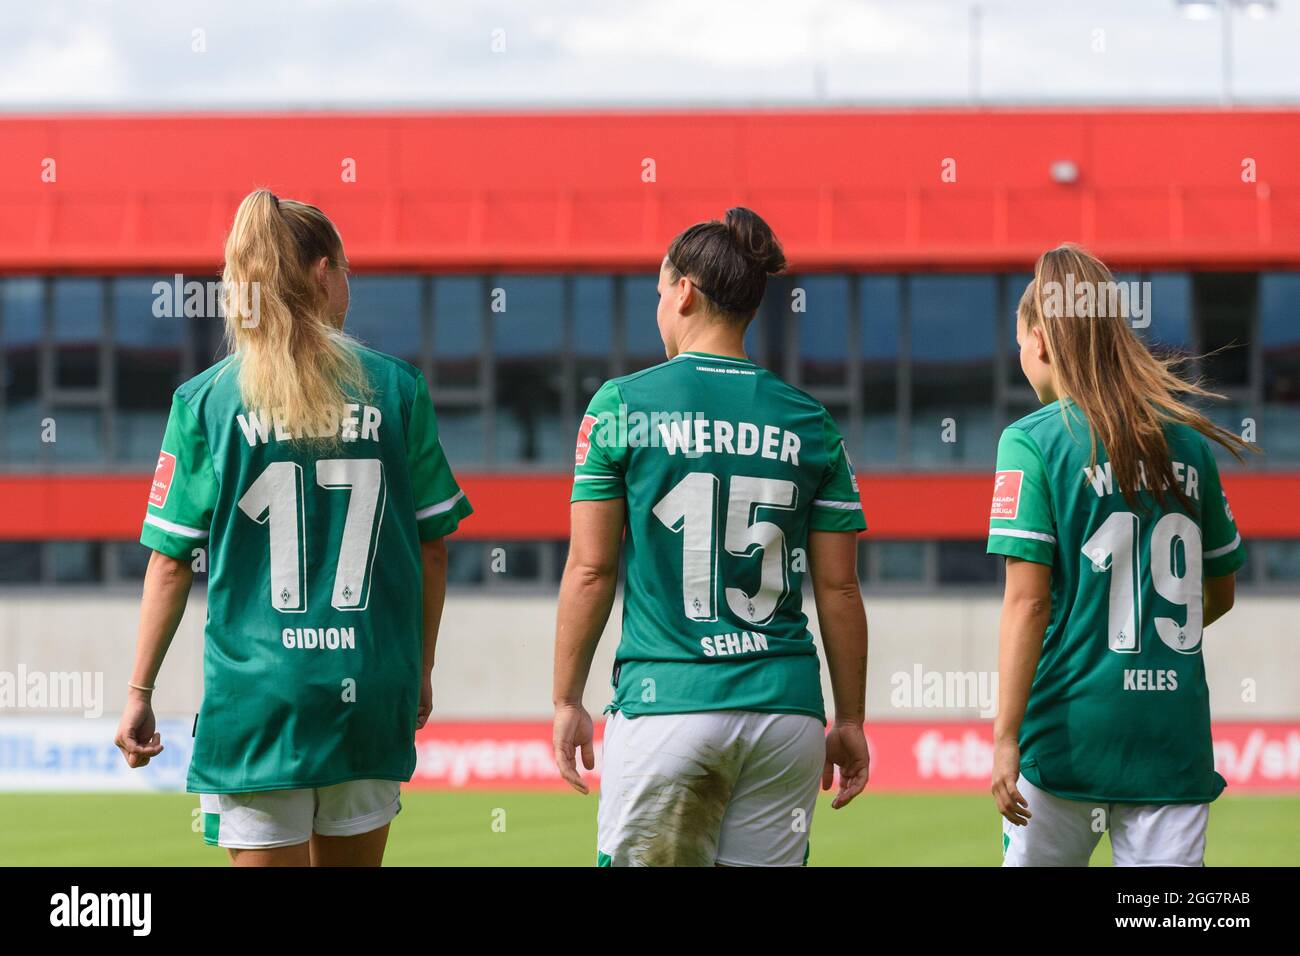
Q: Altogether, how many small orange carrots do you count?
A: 0